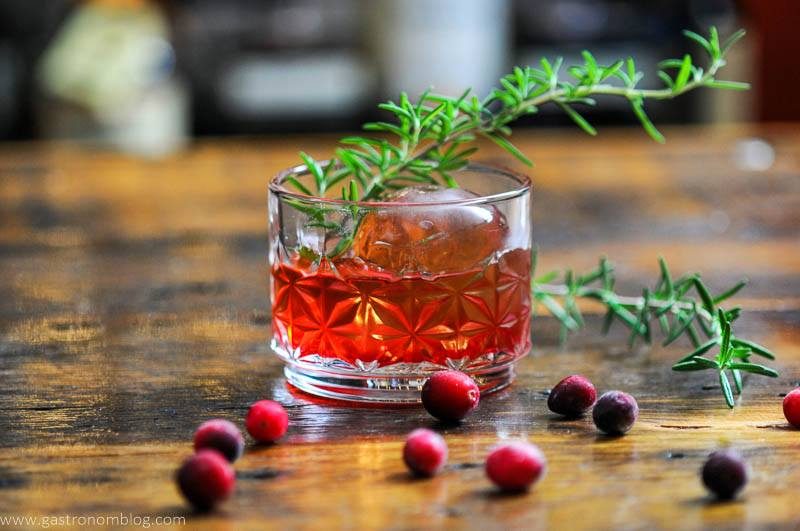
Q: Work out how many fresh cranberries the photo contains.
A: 10